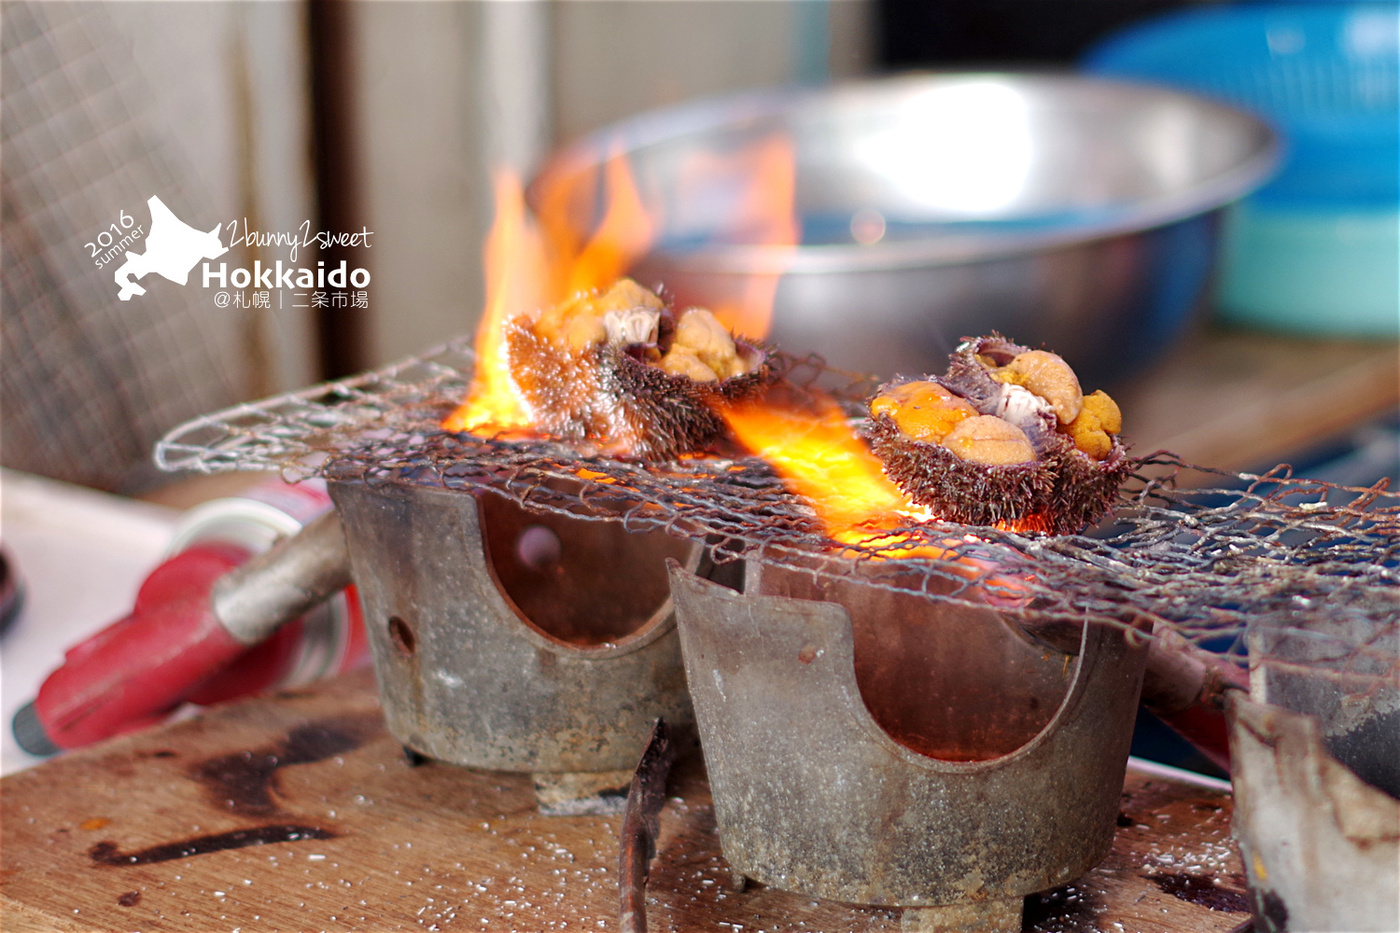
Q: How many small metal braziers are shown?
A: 3